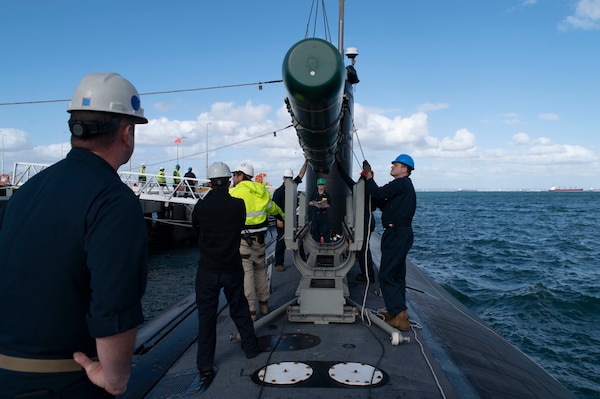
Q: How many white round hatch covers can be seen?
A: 2